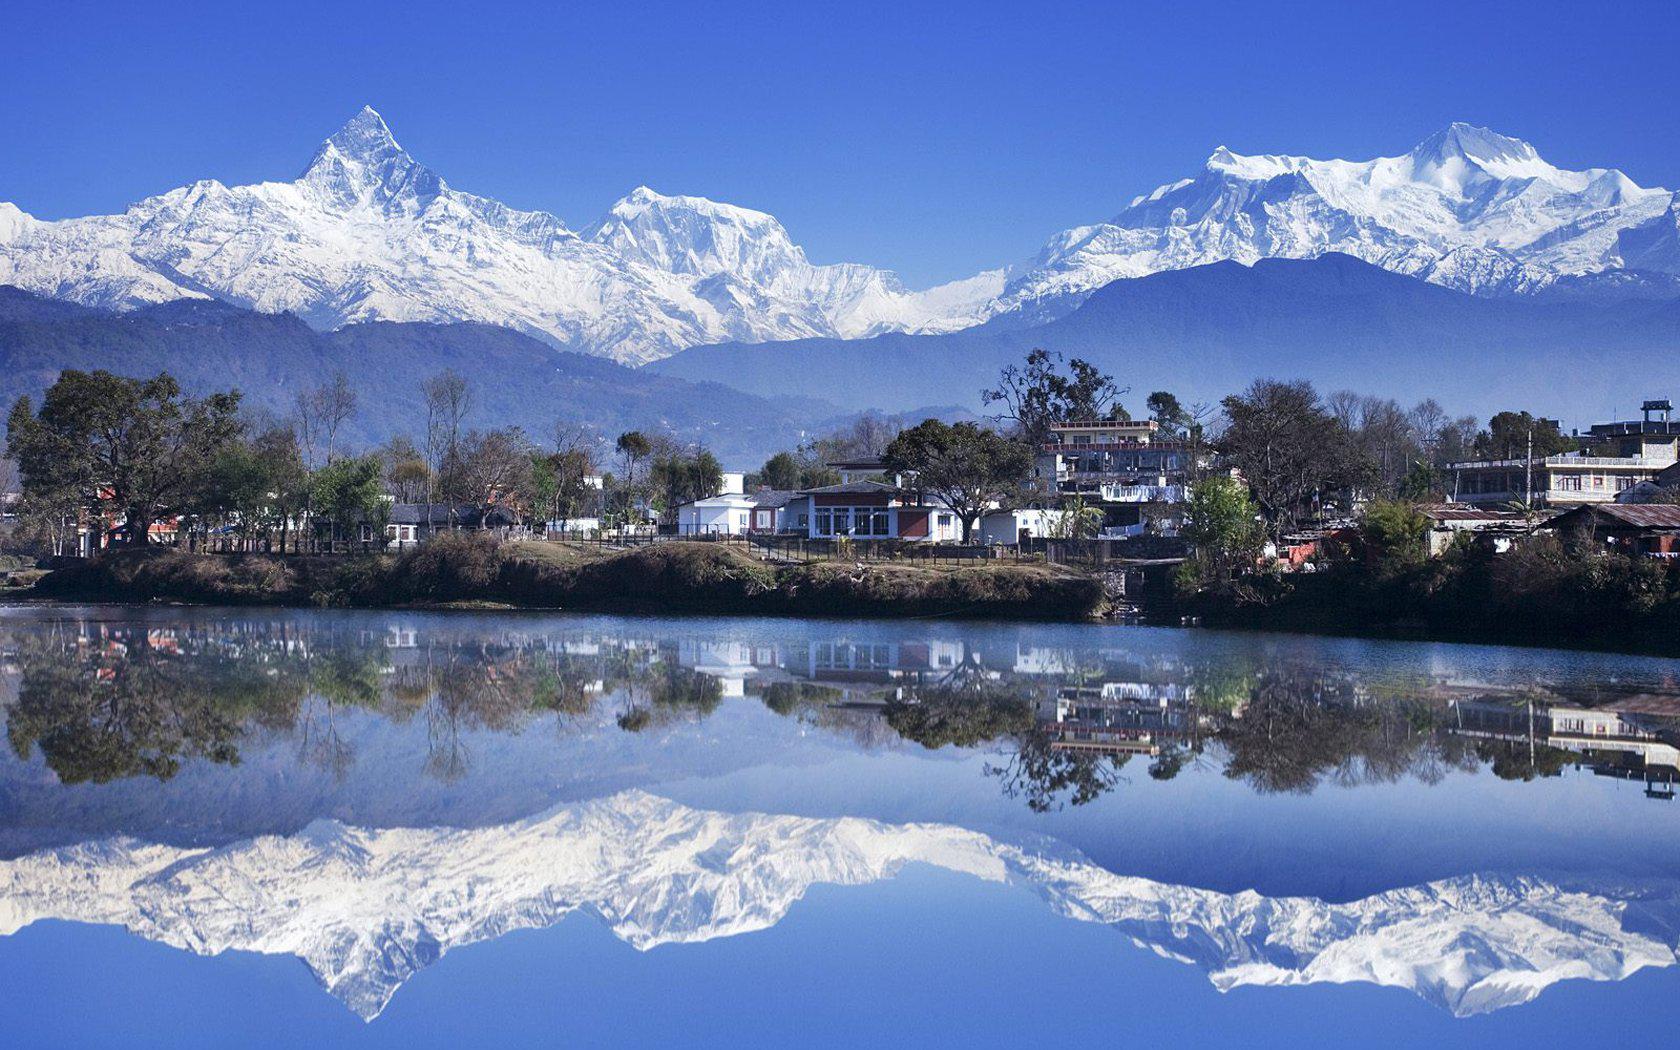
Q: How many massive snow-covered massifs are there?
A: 3